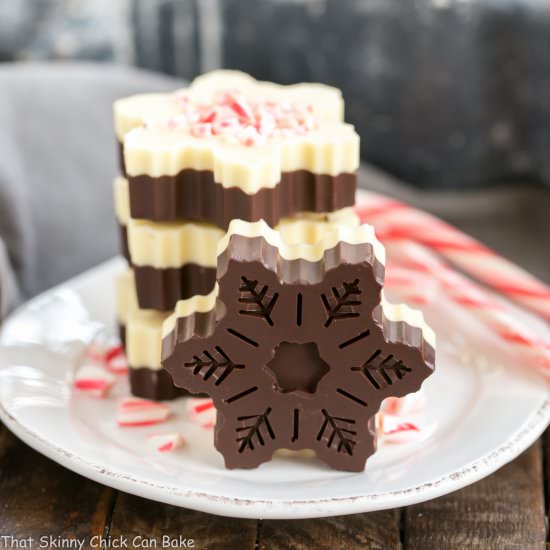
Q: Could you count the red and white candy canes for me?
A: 2